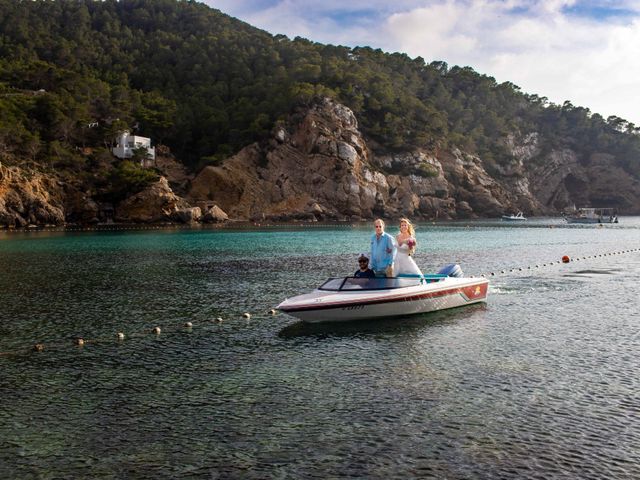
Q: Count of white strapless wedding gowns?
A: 1